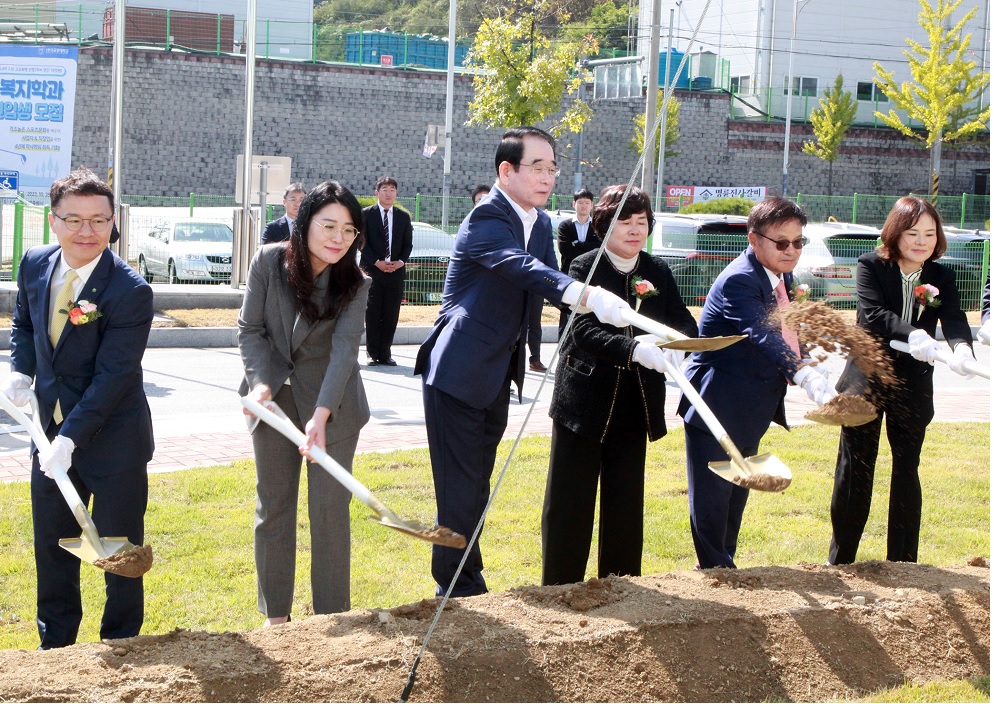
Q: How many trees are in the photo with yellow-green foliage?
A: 4